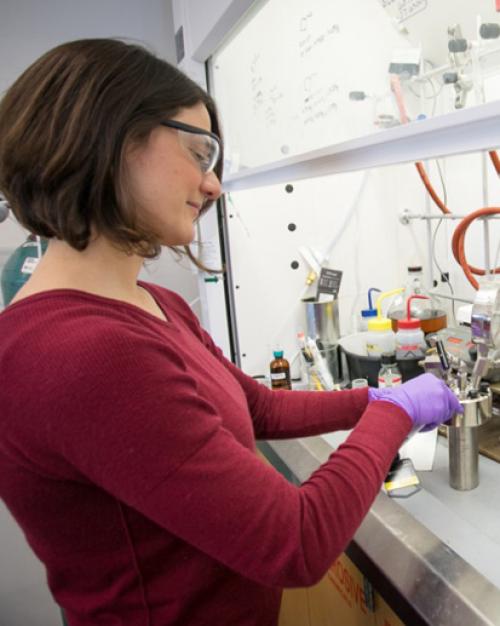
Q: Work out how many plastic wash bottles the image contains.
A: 3